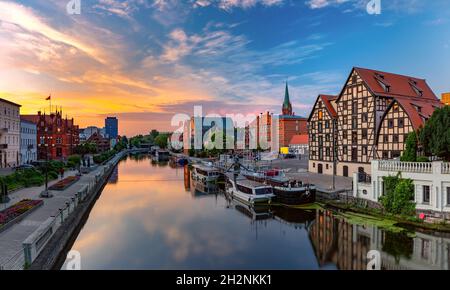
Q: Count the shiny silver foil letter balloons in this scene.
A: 0